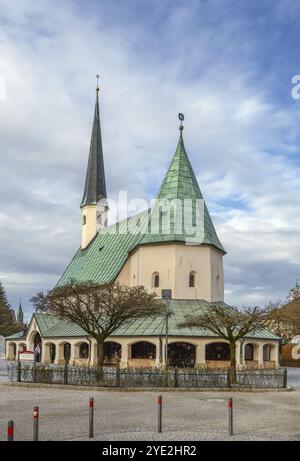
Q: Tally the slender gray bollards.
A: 5